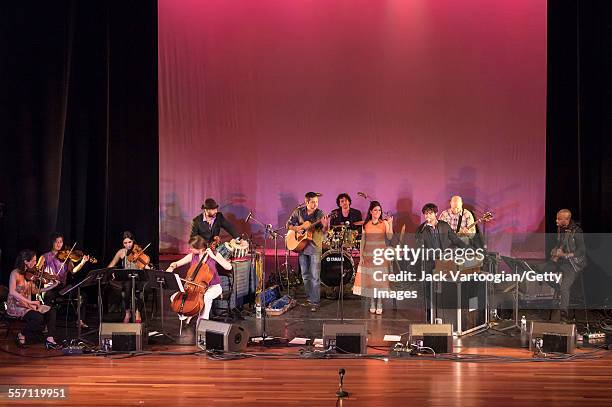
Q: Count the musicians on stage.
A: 11